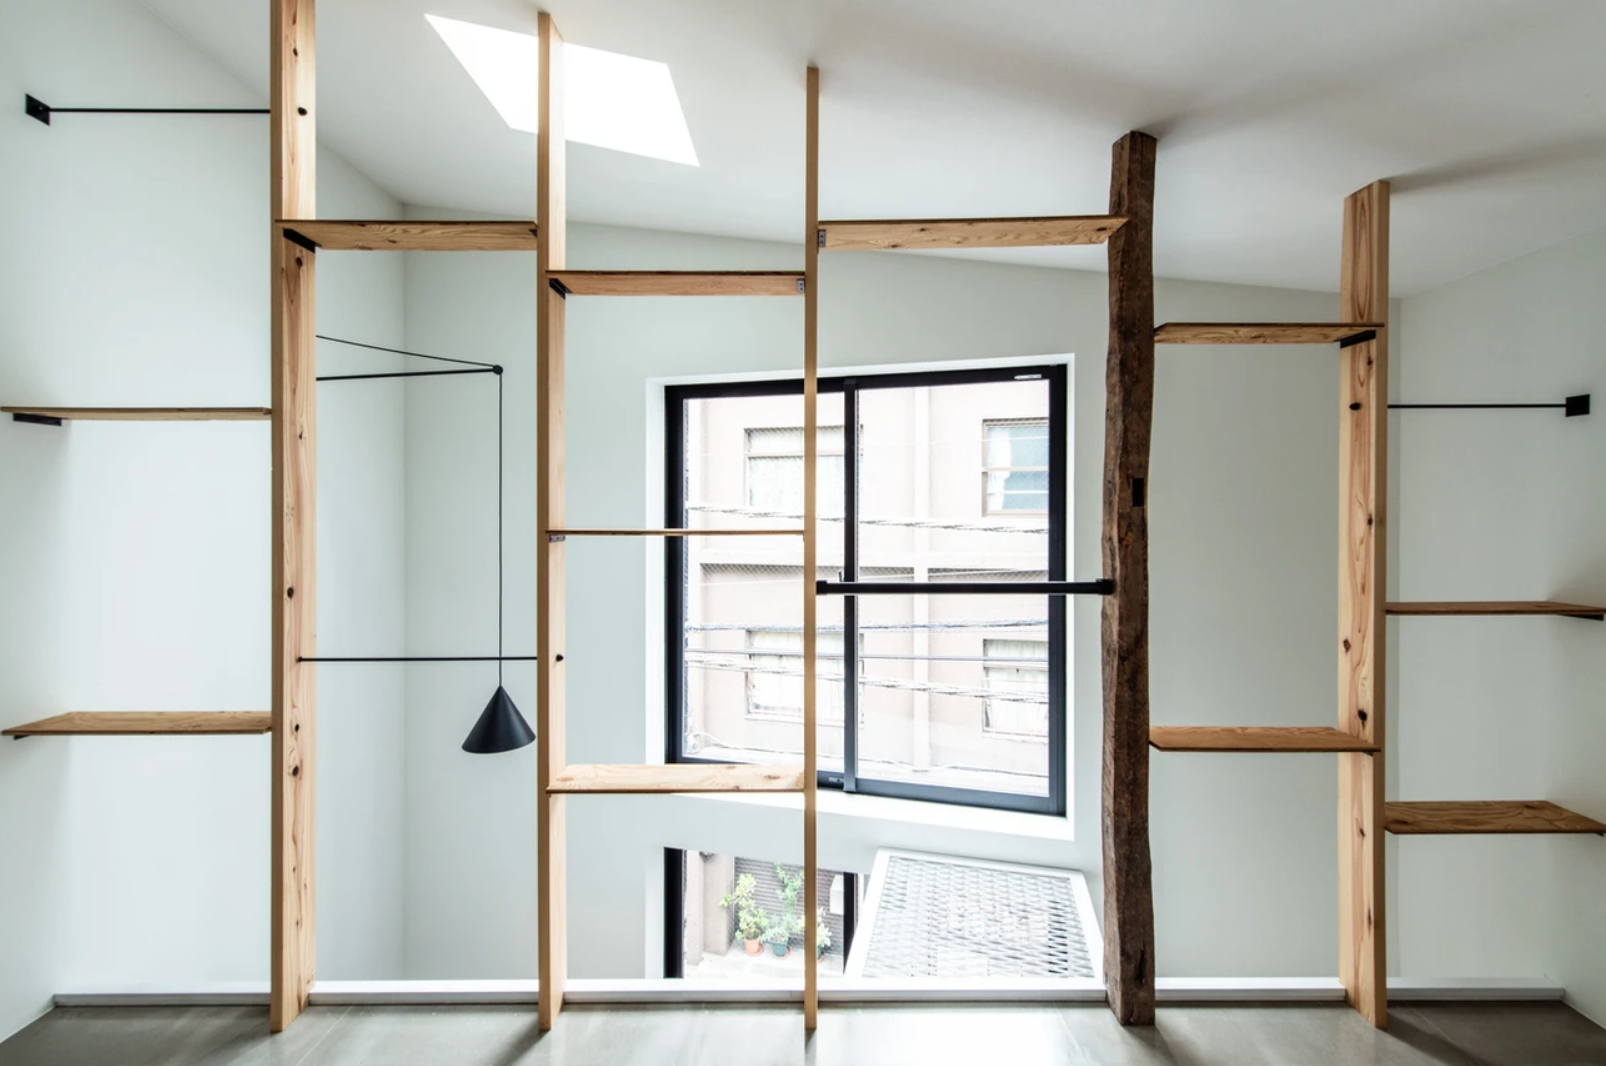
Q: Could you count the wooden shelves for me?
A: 11